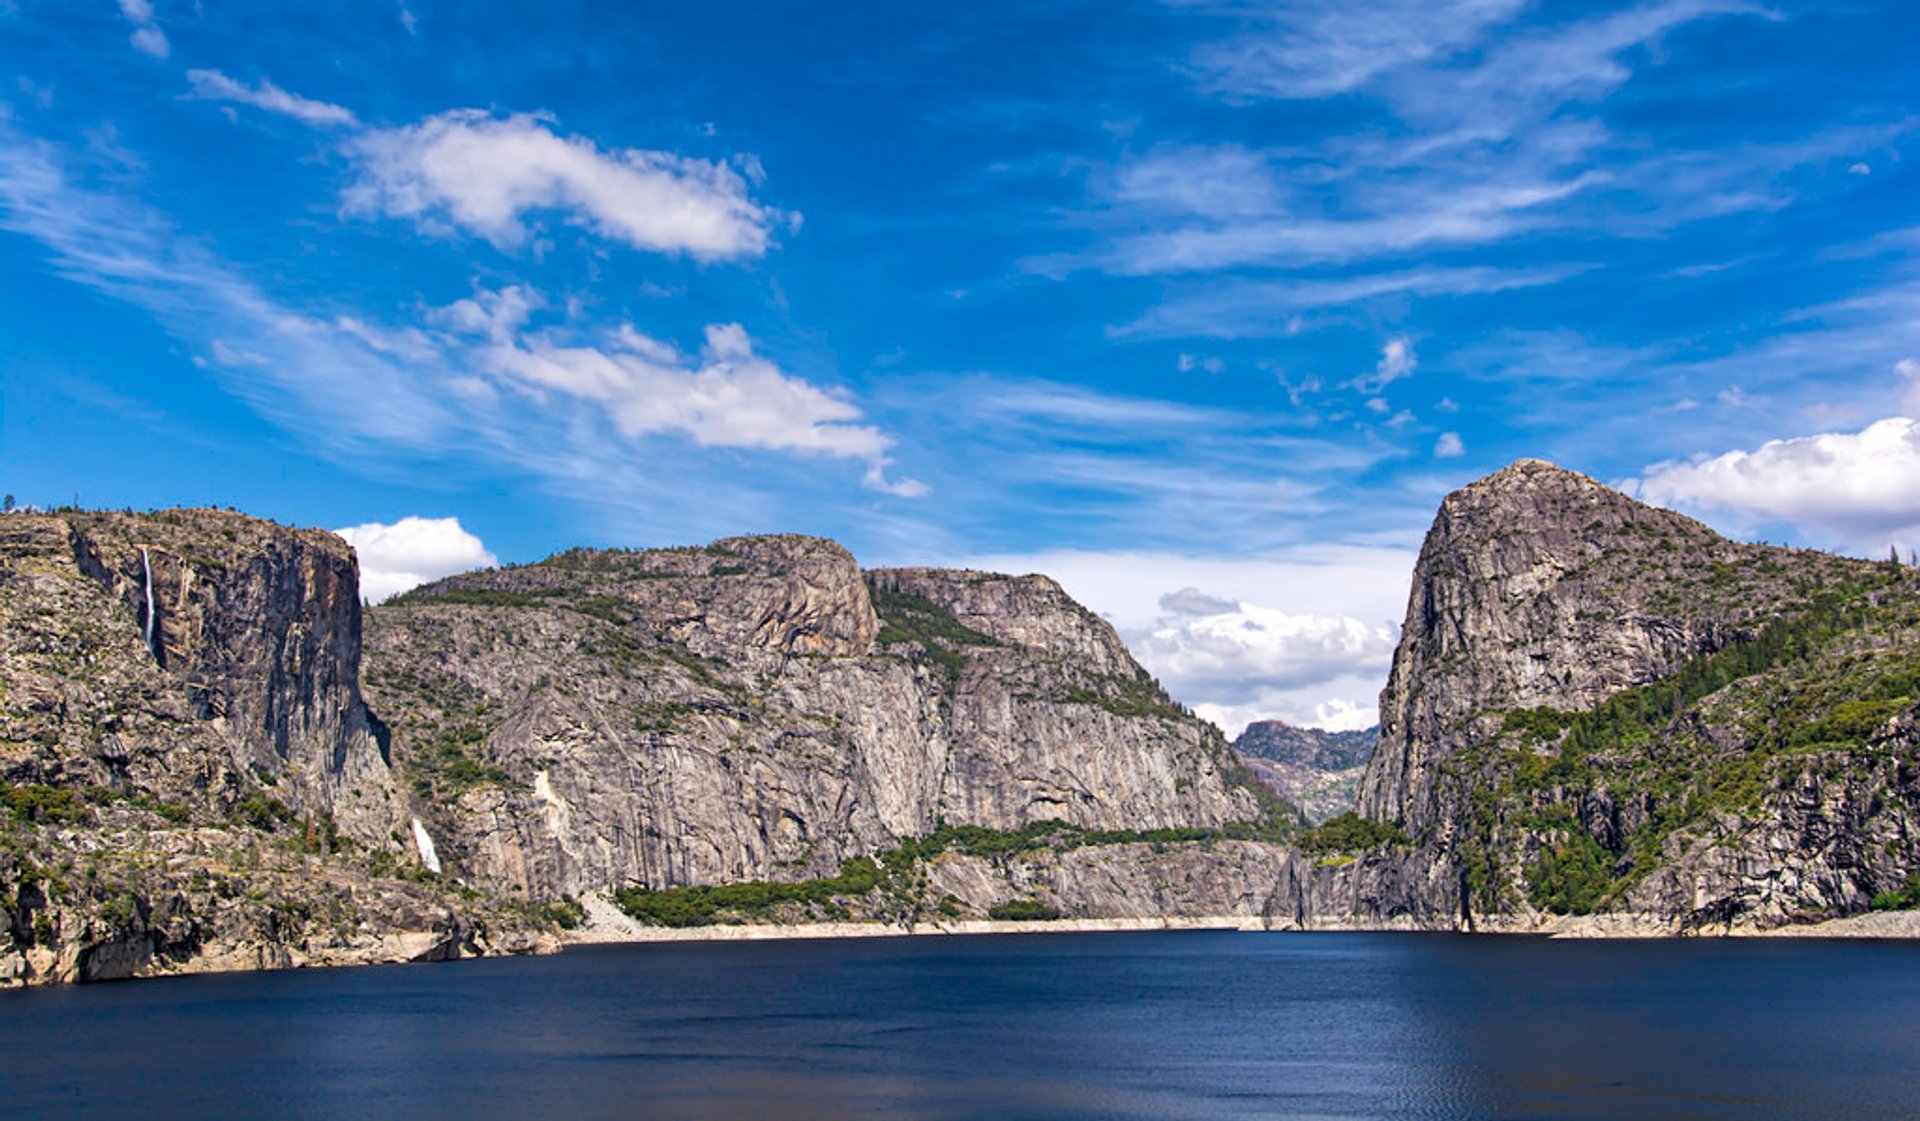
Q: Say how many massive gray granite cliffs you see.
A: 3